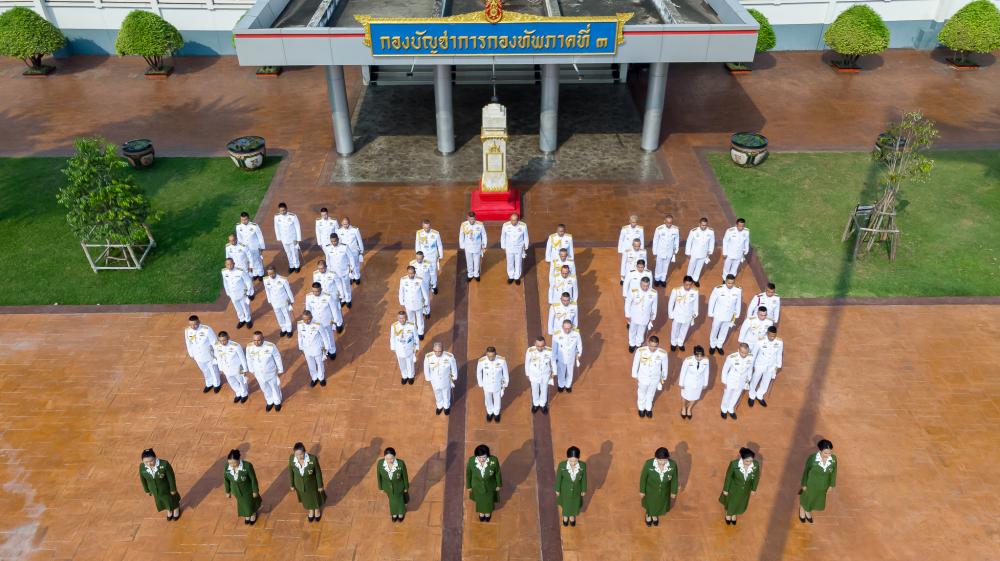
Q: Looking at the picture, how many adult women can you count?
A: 10